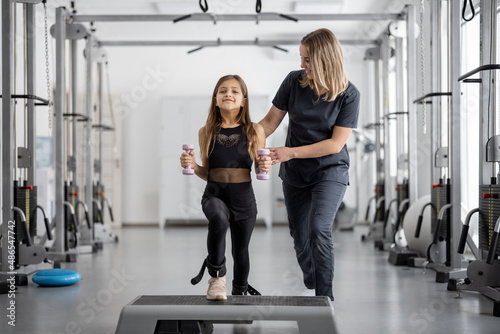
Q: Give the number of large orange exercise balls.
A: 0